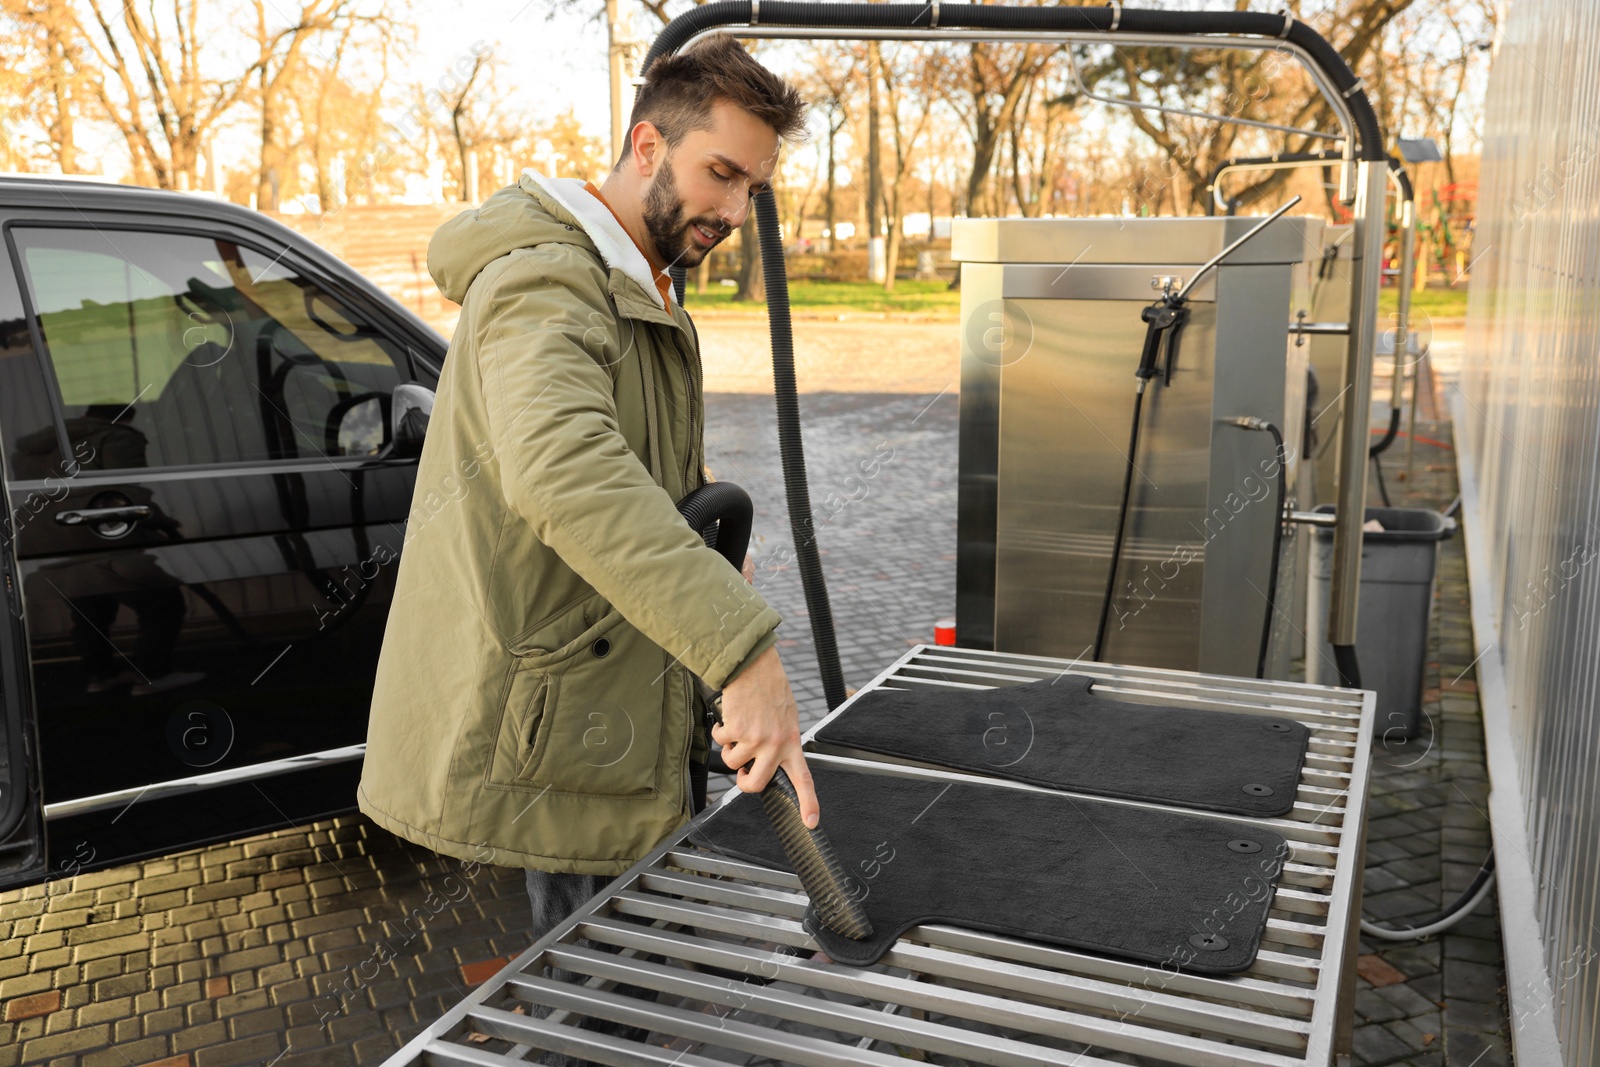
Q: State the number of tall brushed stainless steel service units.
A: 2